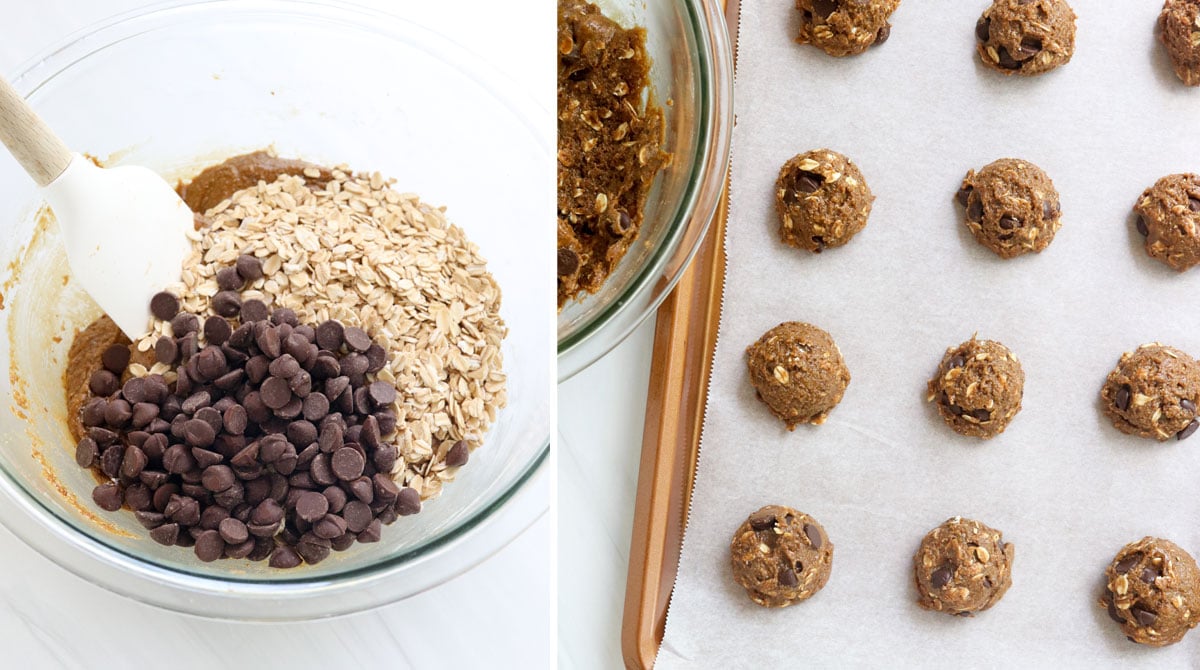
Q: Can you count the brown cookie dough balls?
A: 12